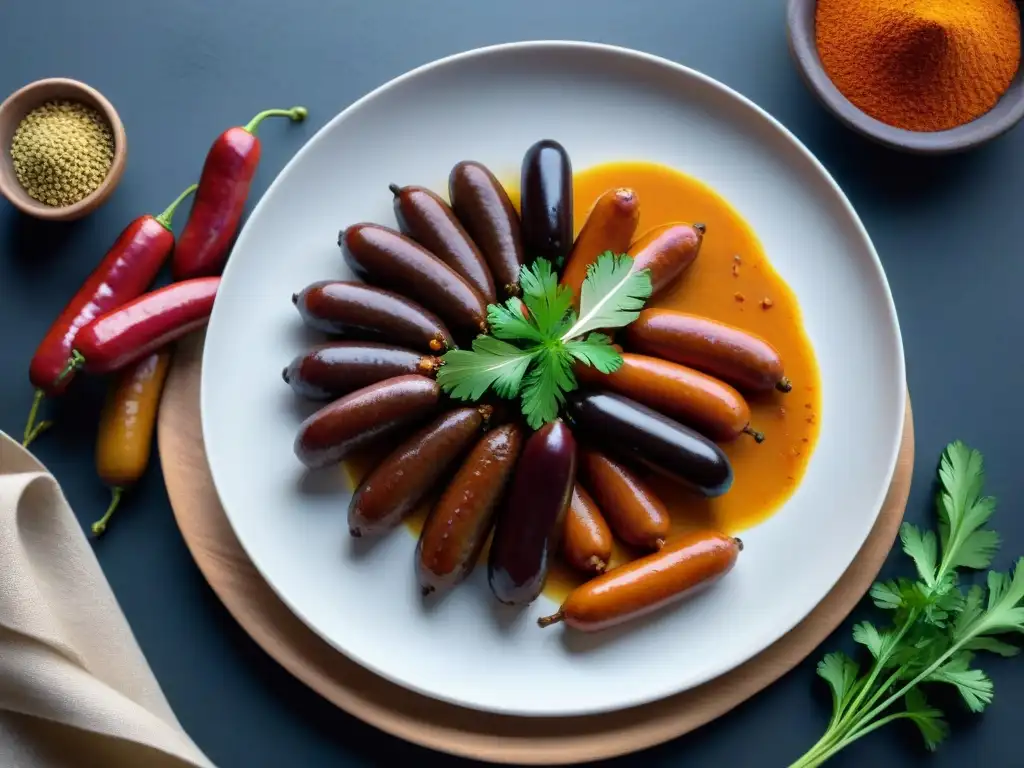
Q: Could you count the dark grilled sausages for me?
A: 11